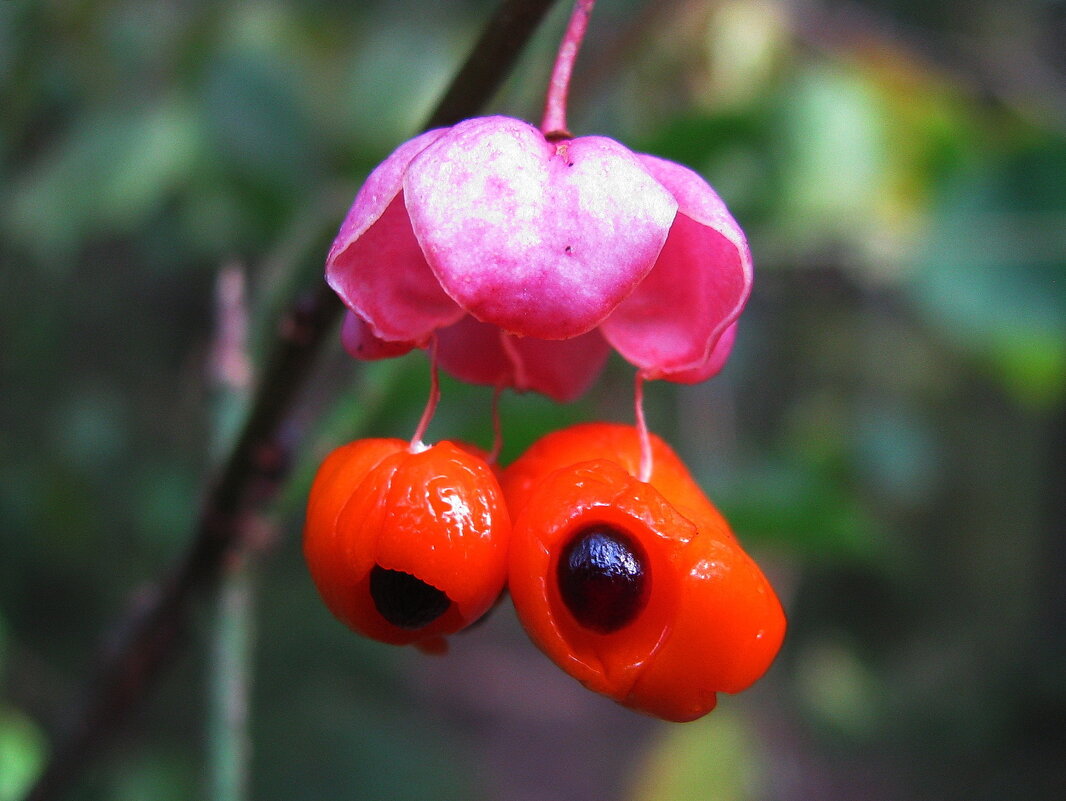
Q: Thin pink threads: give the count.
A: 3